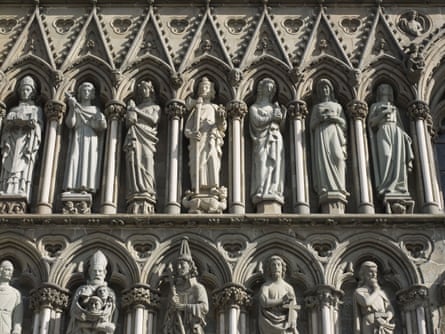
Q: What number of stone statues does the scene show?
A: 12